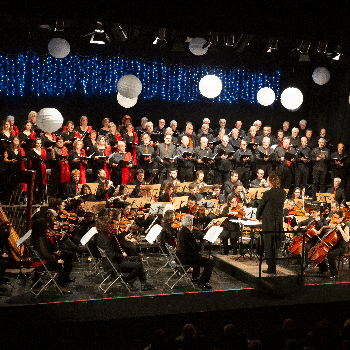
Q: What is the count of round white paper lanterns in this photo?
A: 9